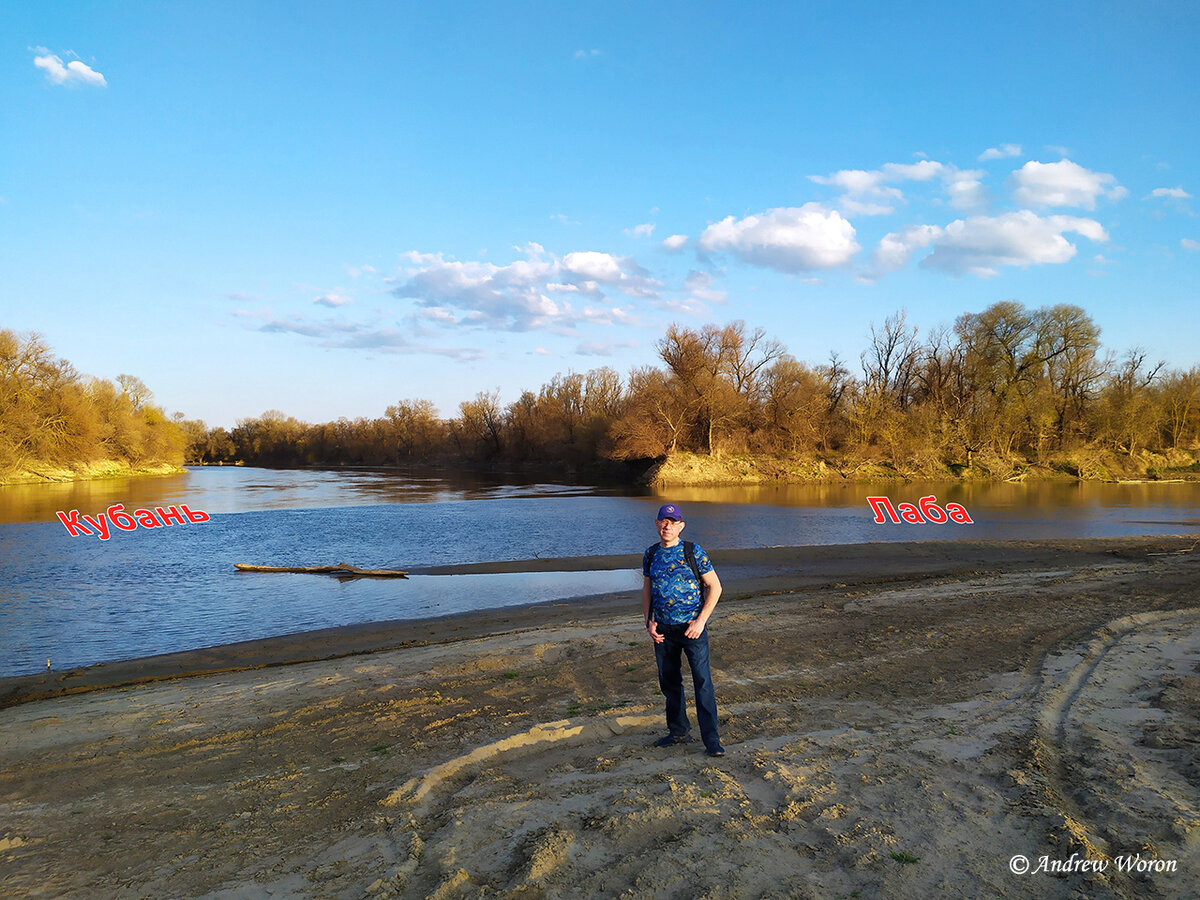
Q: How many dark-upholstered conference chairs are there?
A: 0